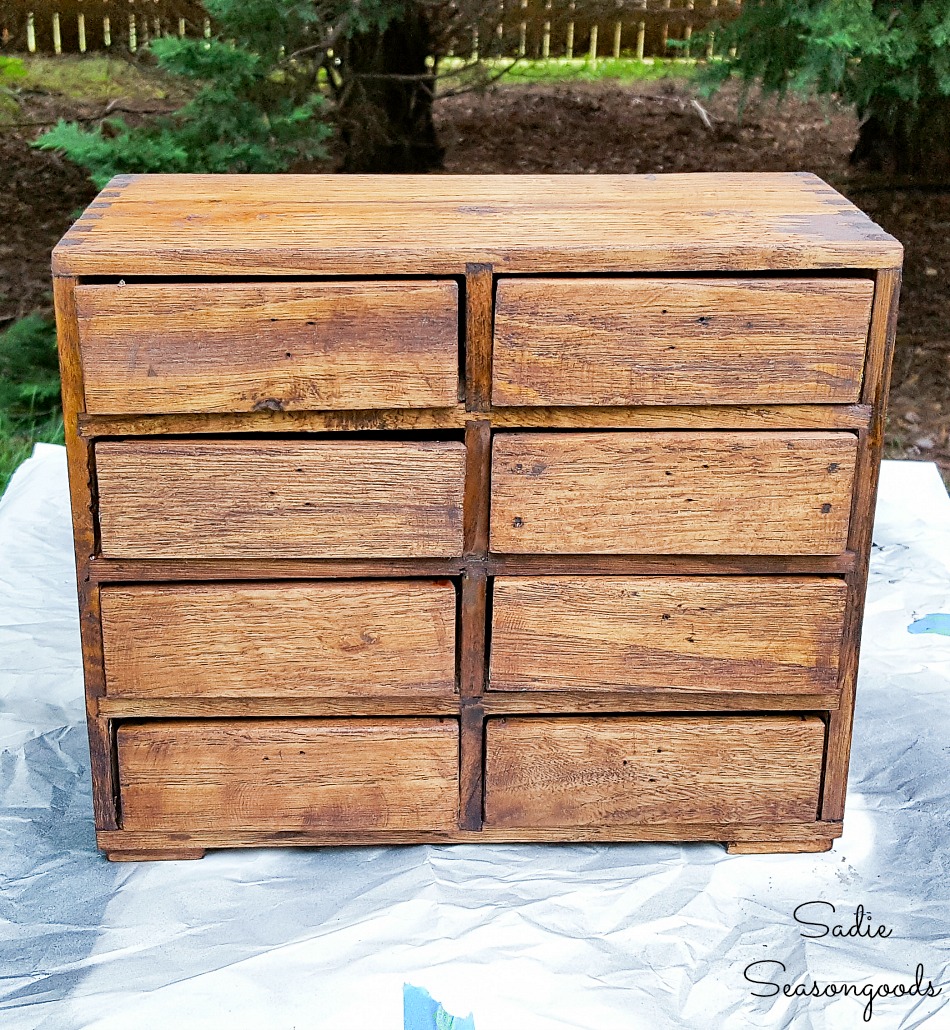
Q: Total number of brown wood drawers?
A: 8